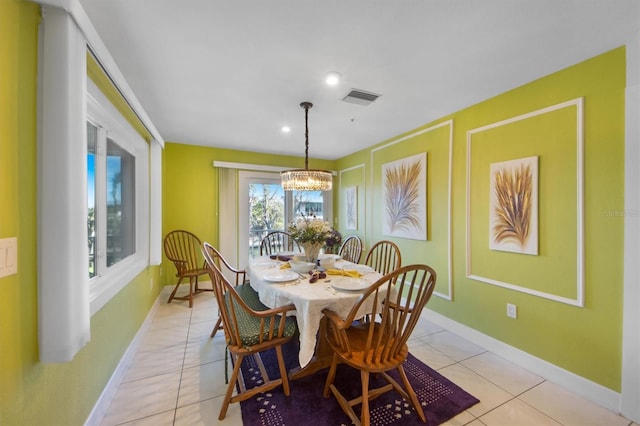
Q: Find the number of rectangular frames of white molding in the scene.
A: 3